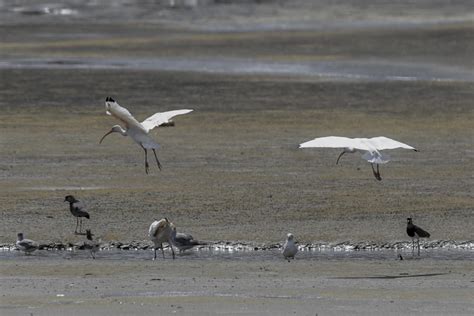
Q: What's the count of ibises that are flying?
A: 2